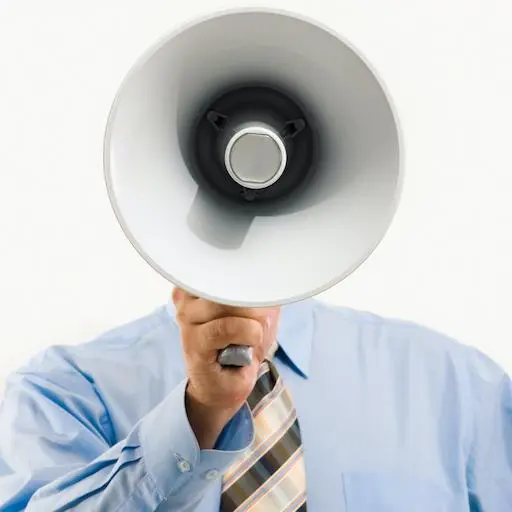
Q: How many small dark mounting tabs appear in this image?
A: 3